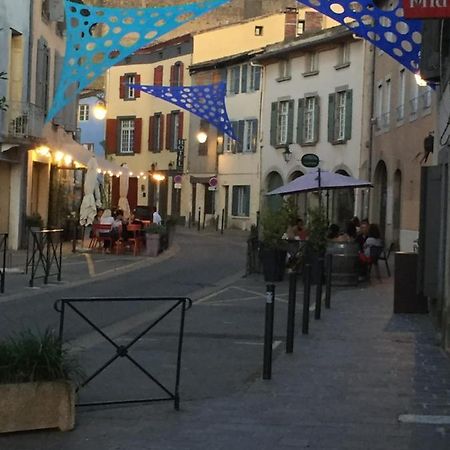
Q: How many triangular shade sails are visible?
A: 3